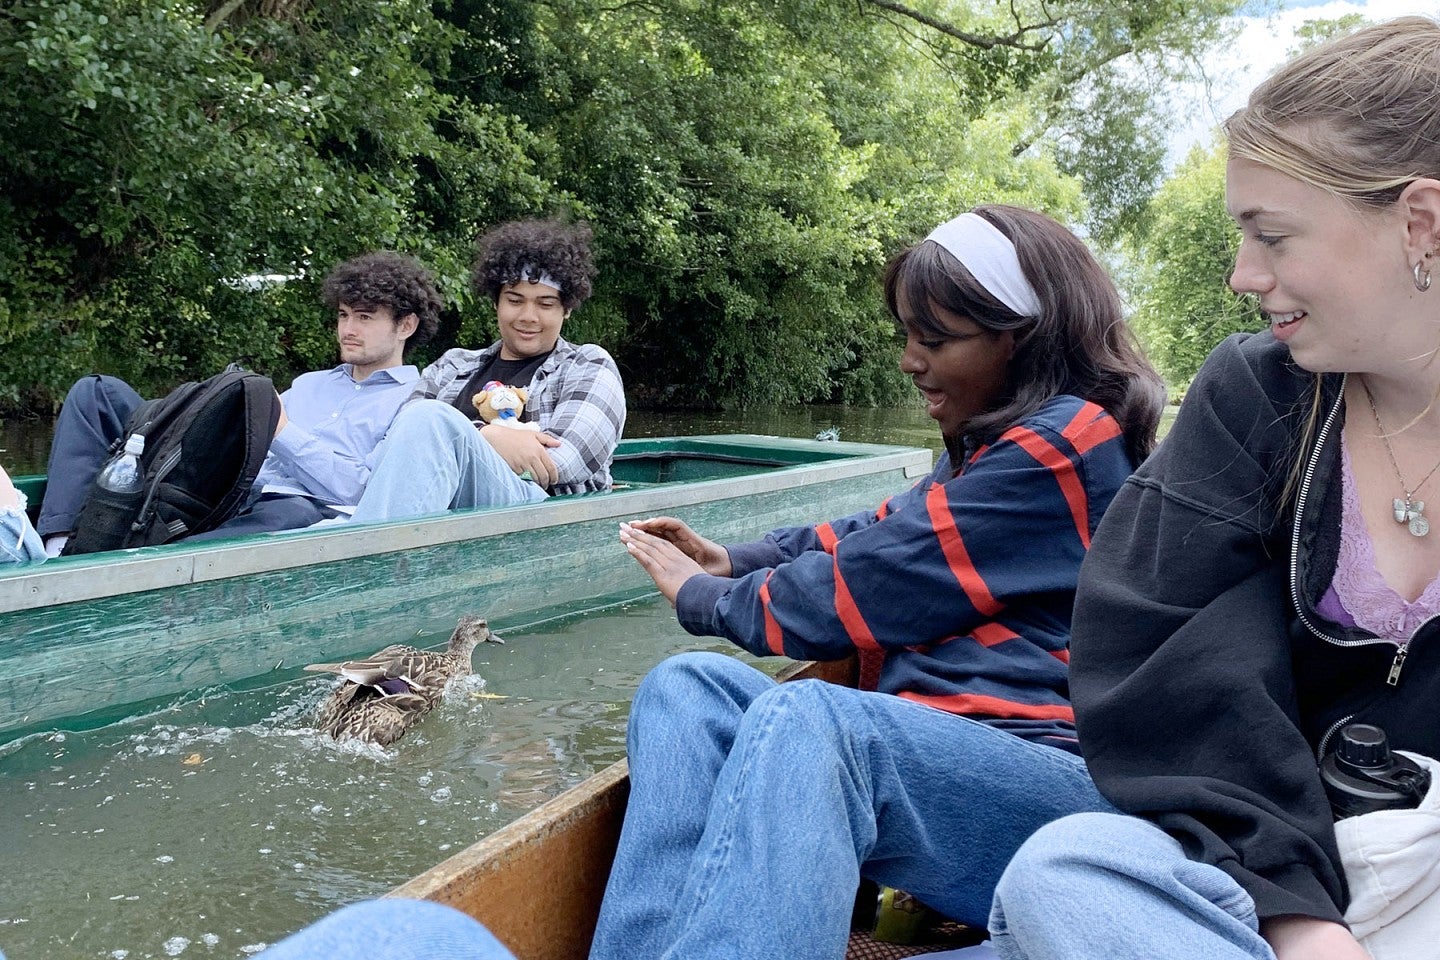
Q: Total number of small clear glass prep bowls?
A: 0